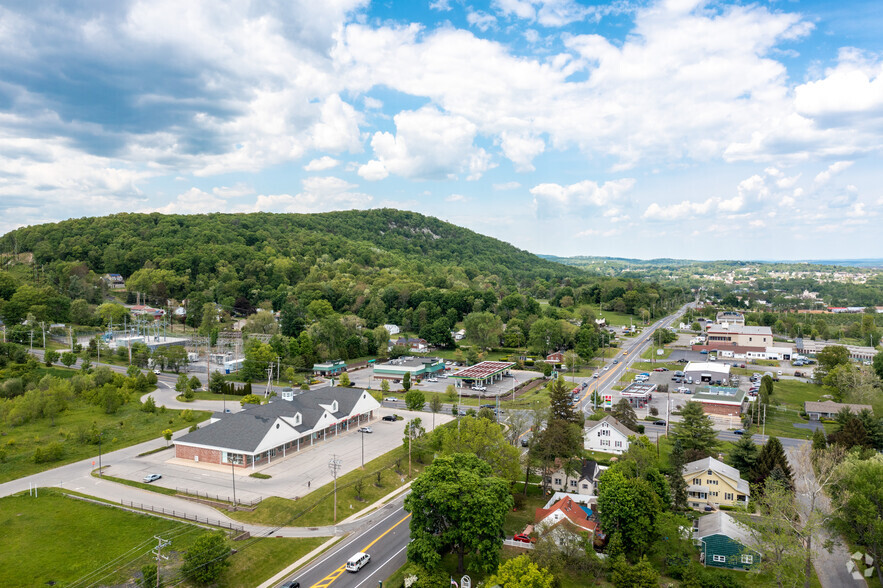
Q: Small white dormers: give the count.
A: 2